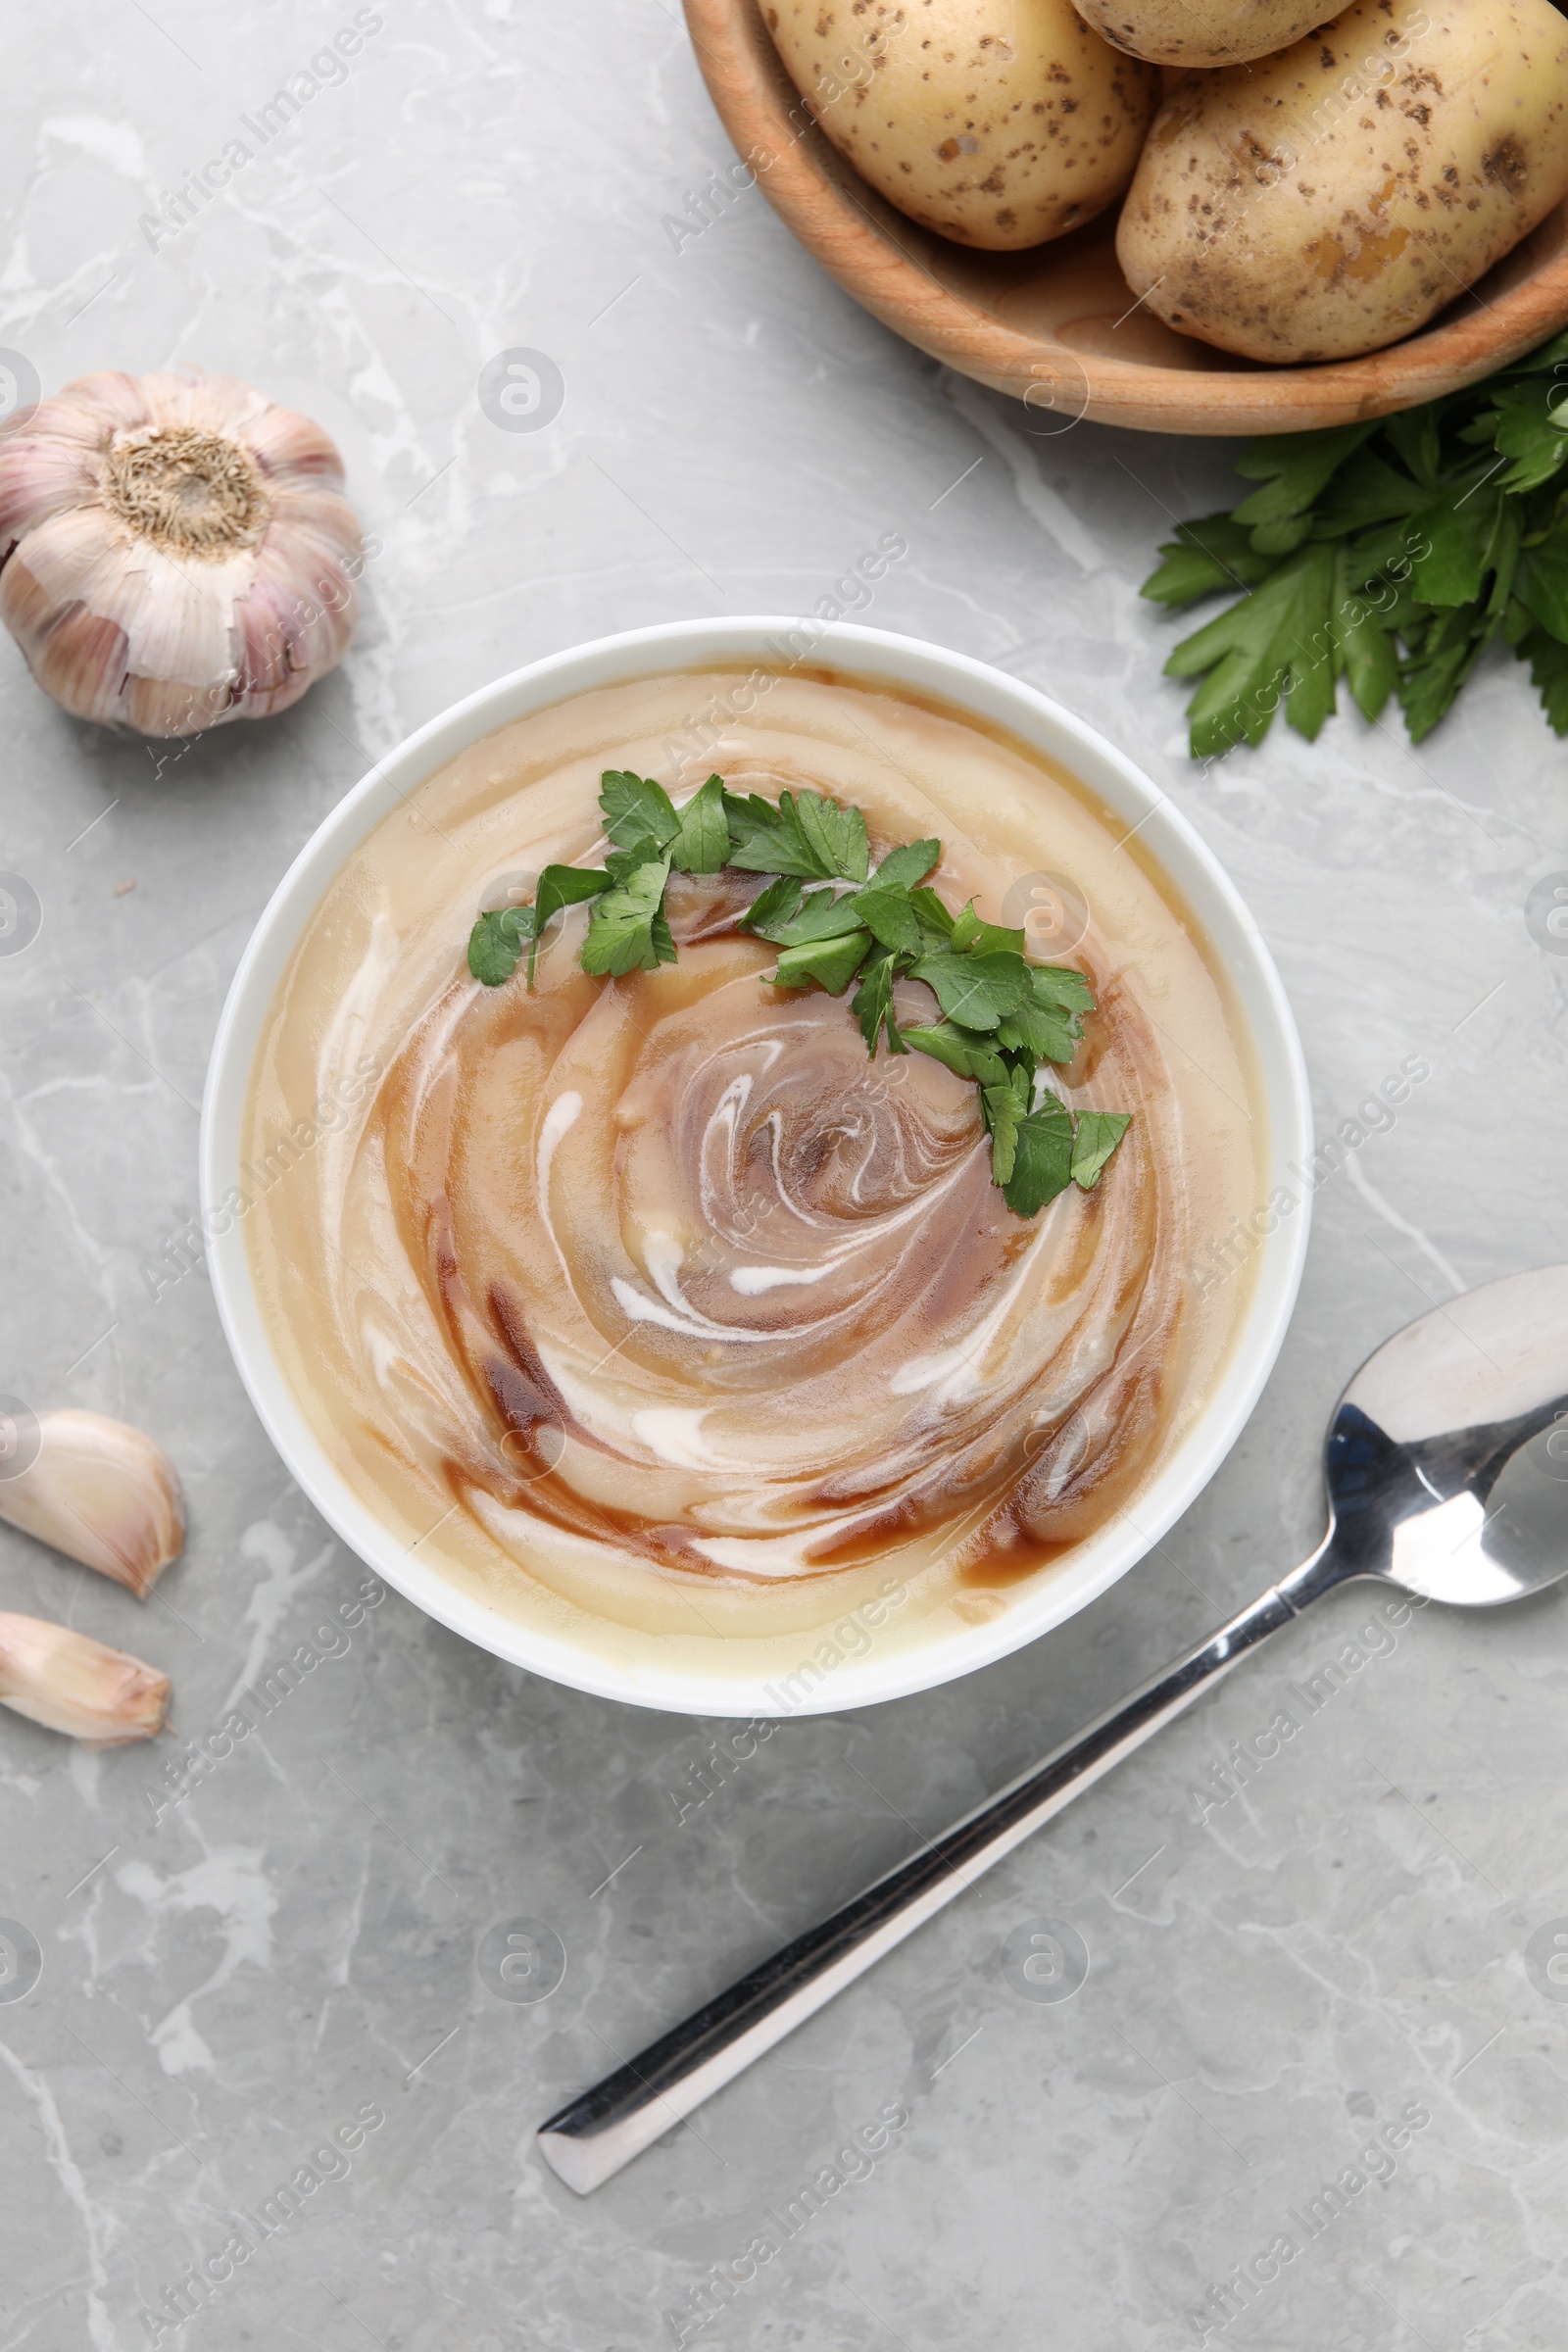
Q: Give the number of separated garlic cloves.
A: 2